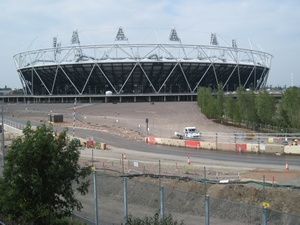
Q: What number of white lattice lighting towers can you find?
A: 6